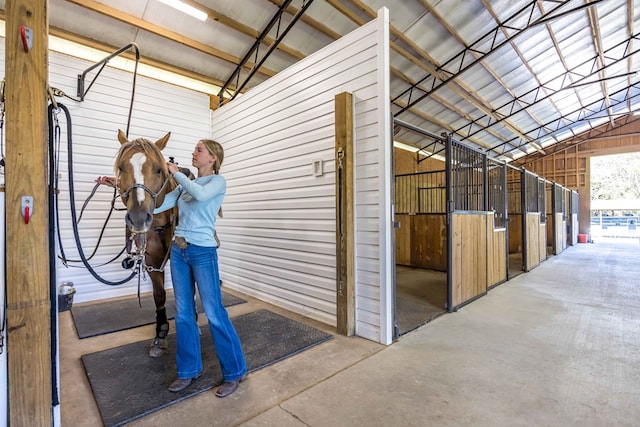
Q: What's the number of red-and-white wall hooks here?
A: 2